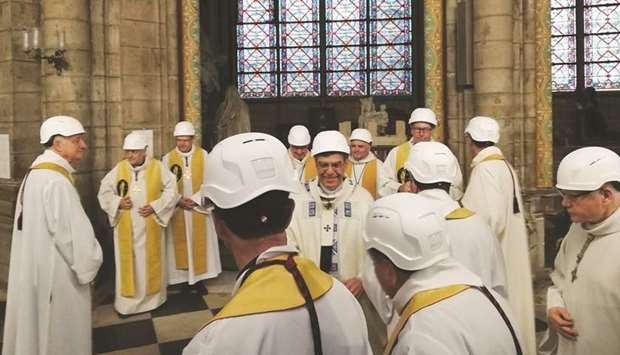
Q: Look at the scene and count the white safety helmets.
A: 12